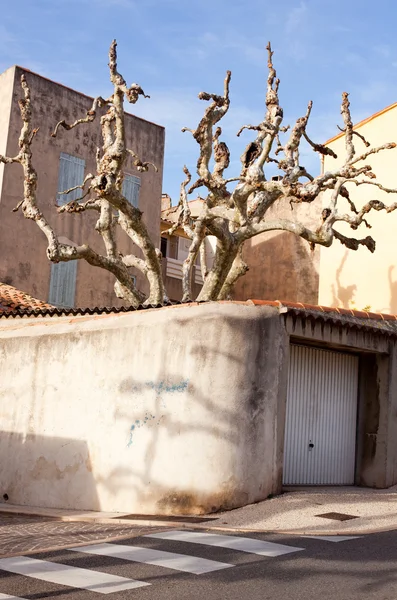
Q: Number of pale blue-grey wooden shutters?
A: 3